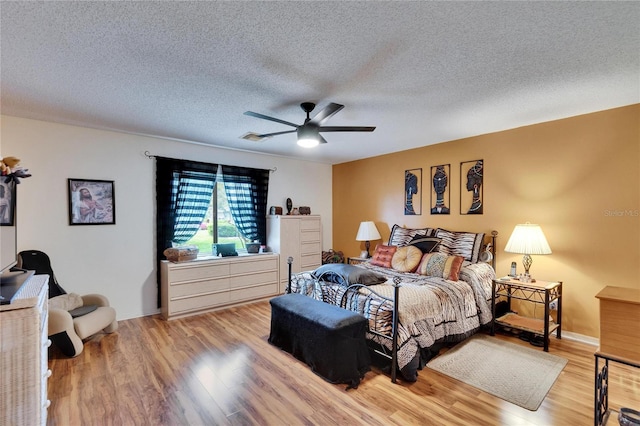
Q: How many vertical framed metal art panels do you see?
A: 3